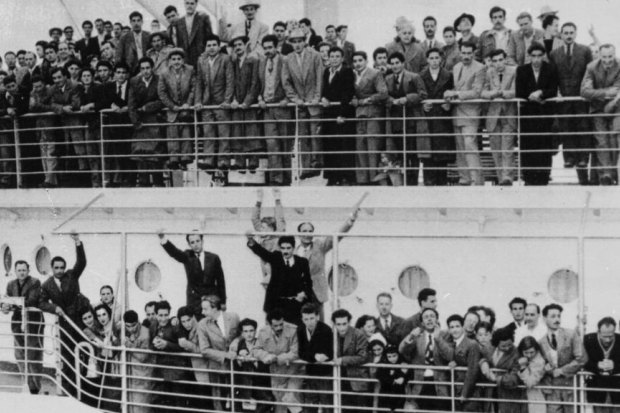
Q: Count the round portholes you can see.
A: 6